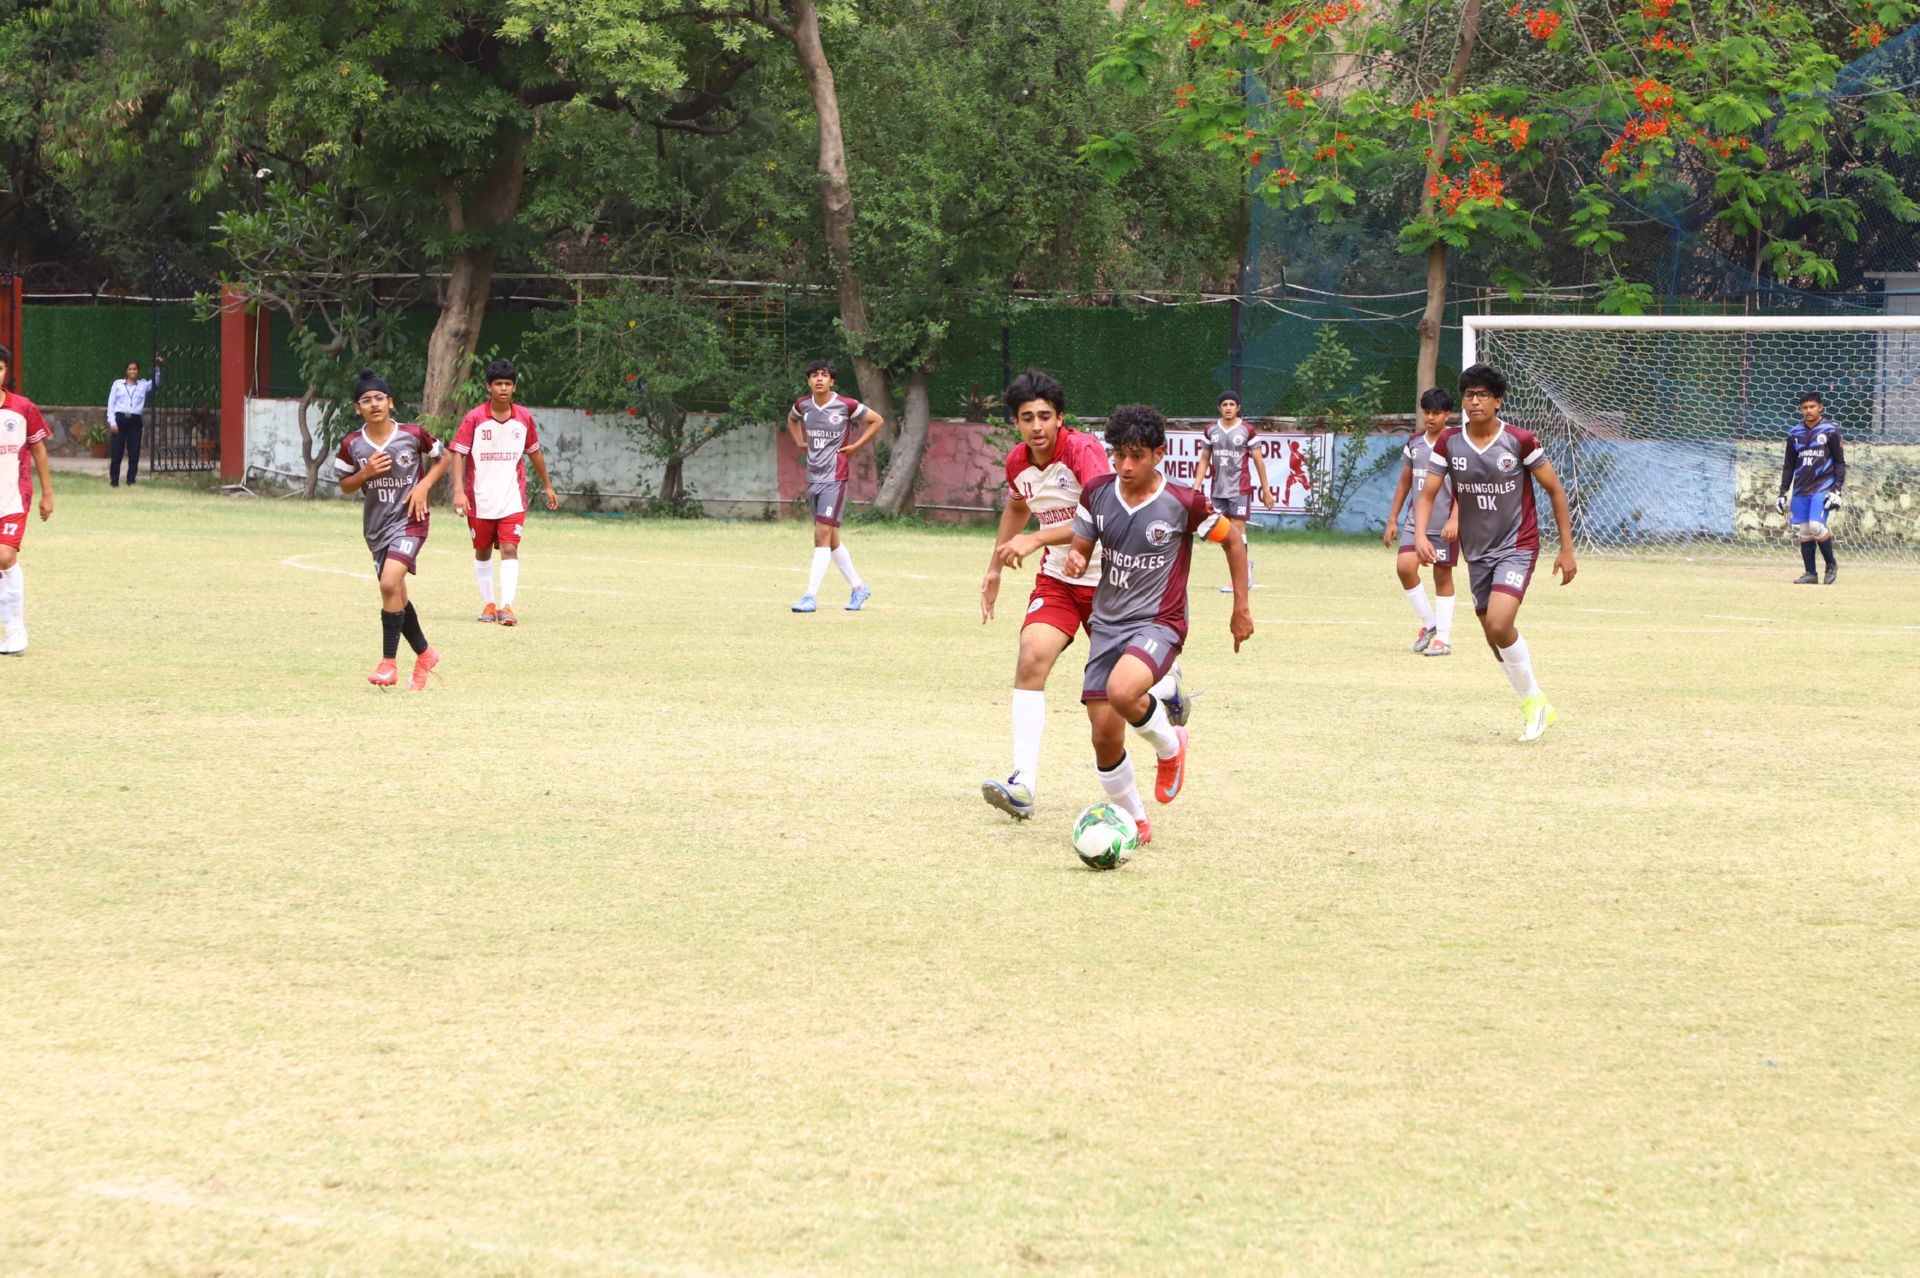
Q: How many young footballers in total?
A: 10